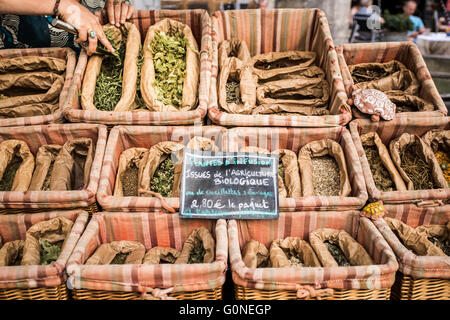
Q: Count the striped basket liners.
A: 12